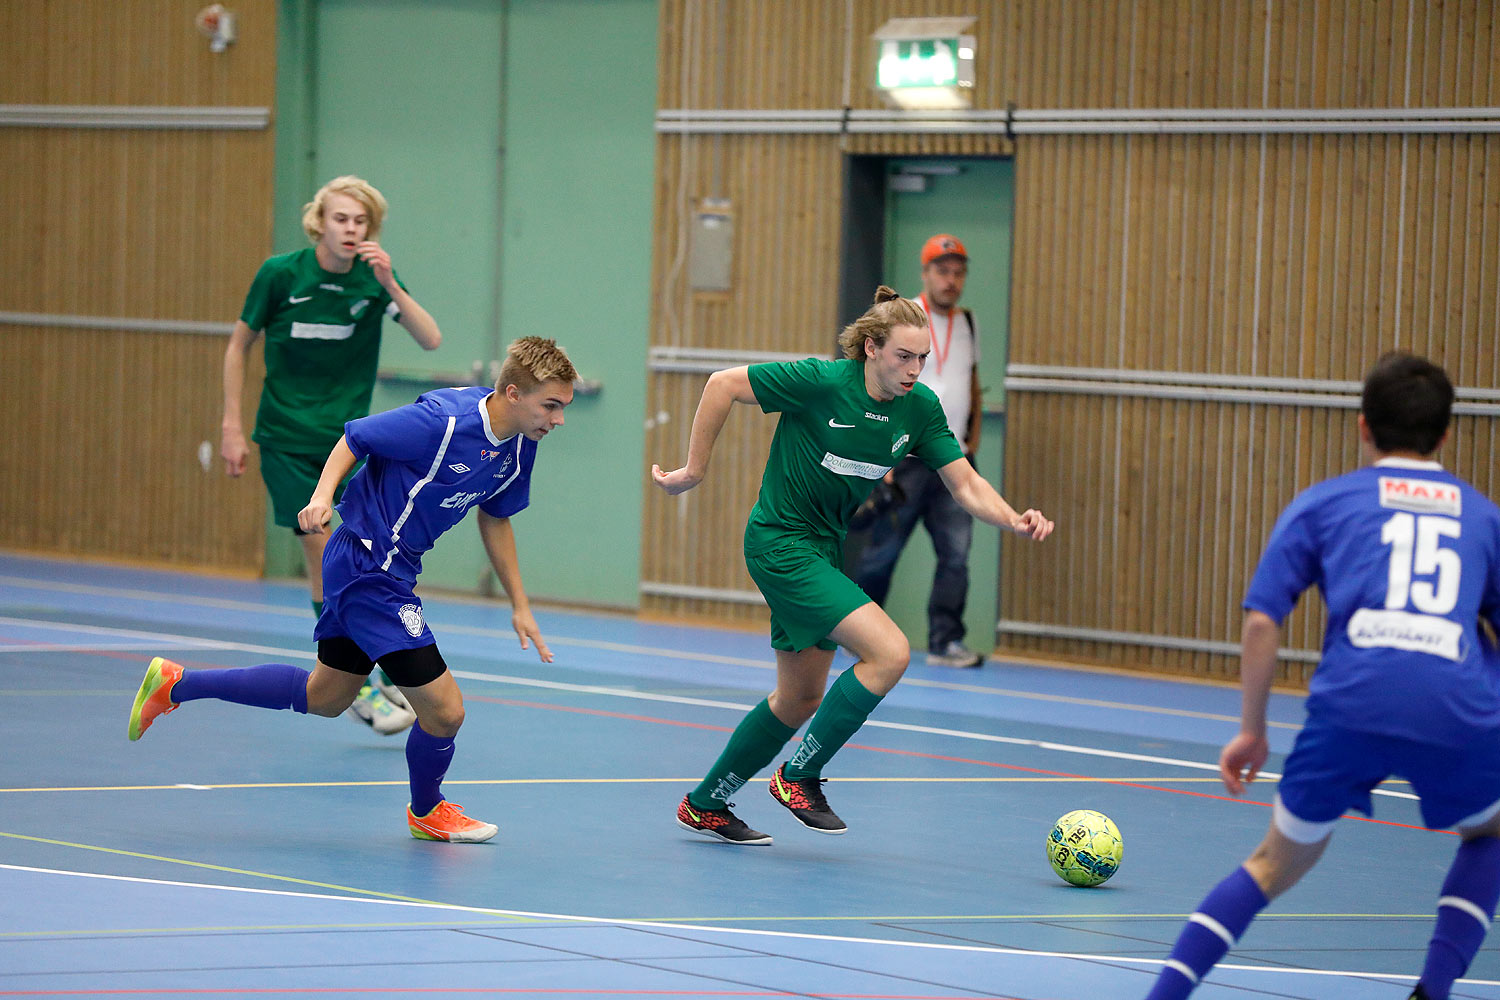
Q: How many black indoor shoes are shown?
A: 2